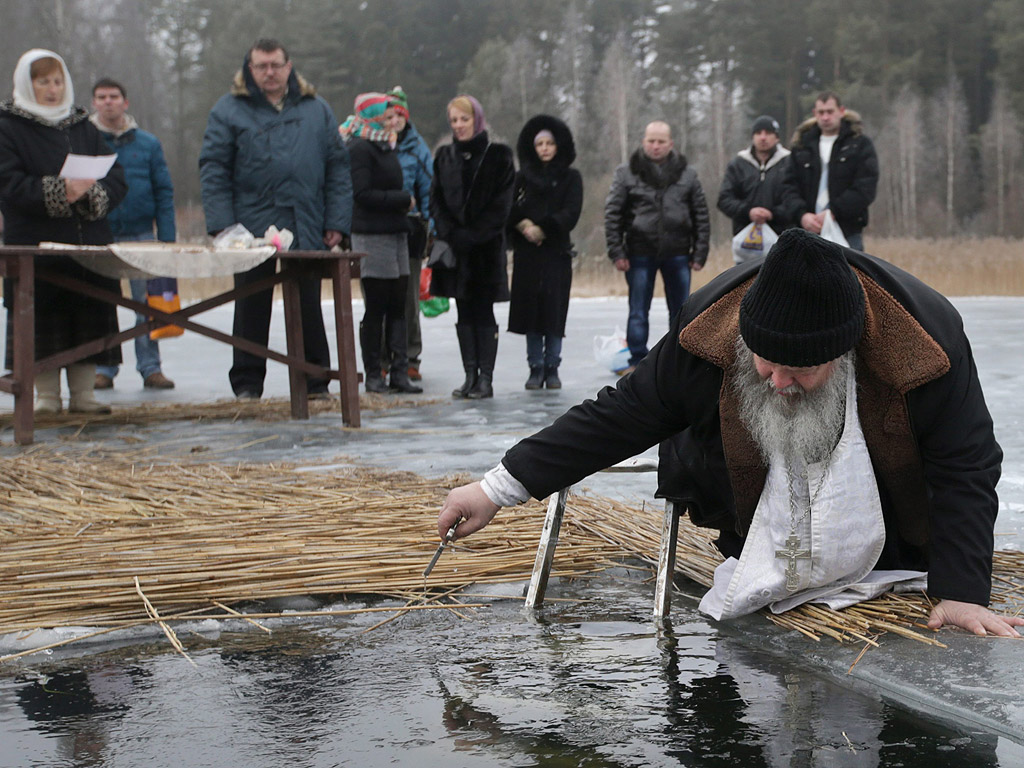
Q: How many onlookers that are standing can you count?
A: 10